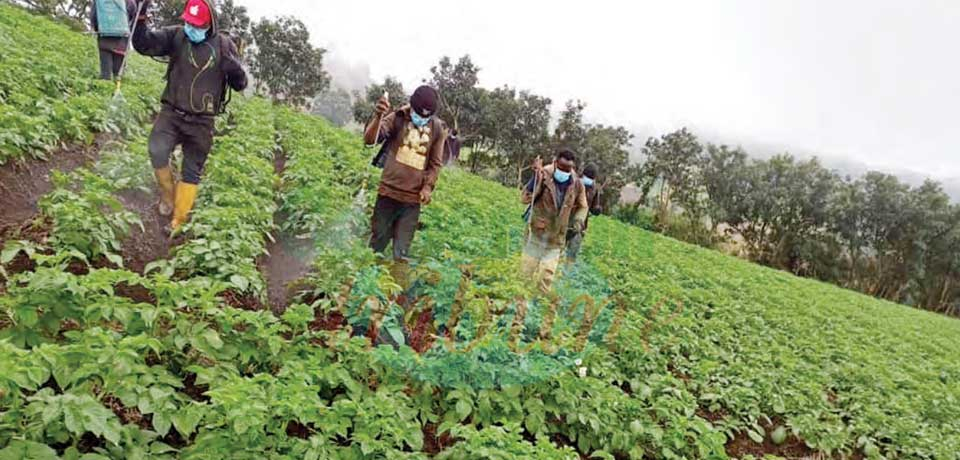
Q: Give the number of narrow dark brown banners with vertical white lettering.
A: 0